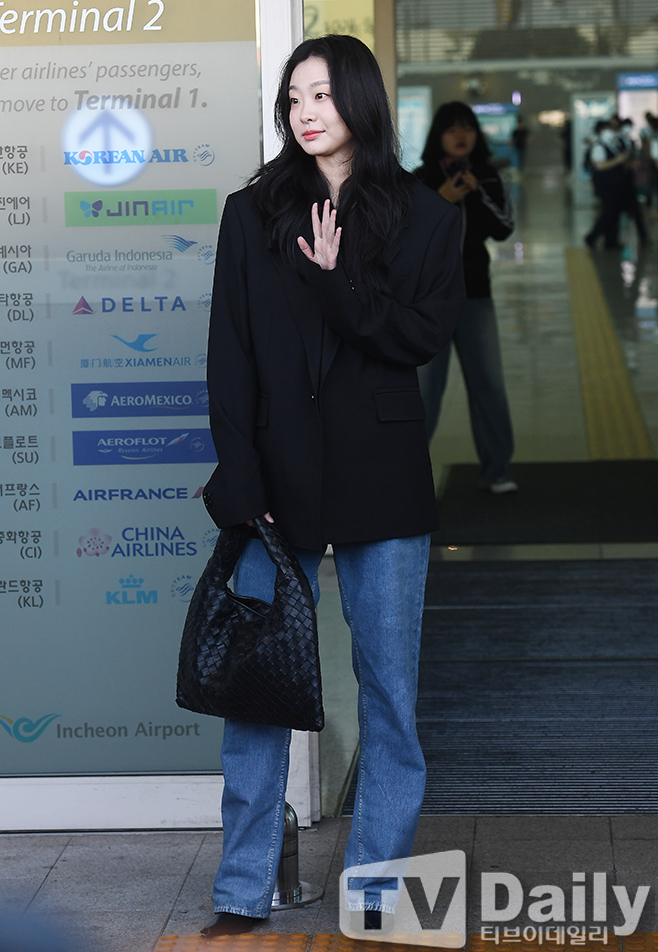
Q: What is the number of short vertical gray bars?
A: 10